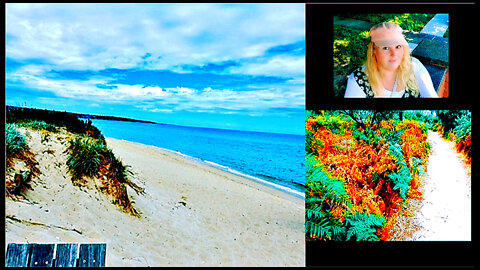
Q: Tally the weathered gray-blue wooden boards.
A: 4